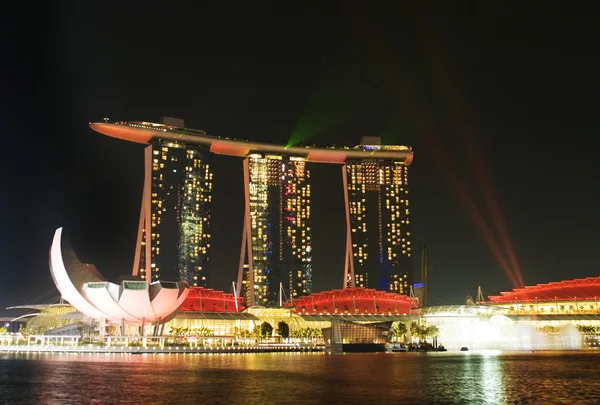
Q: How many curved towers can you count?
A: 3